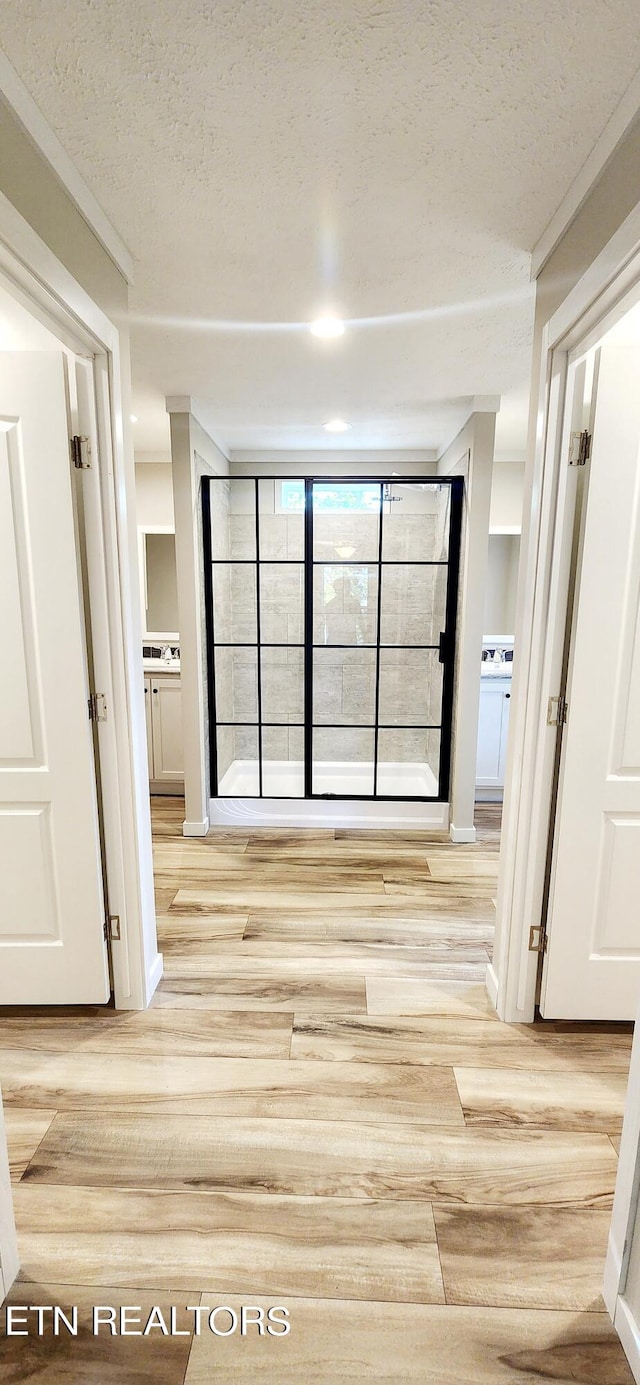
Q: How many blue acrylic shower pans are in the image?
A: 0